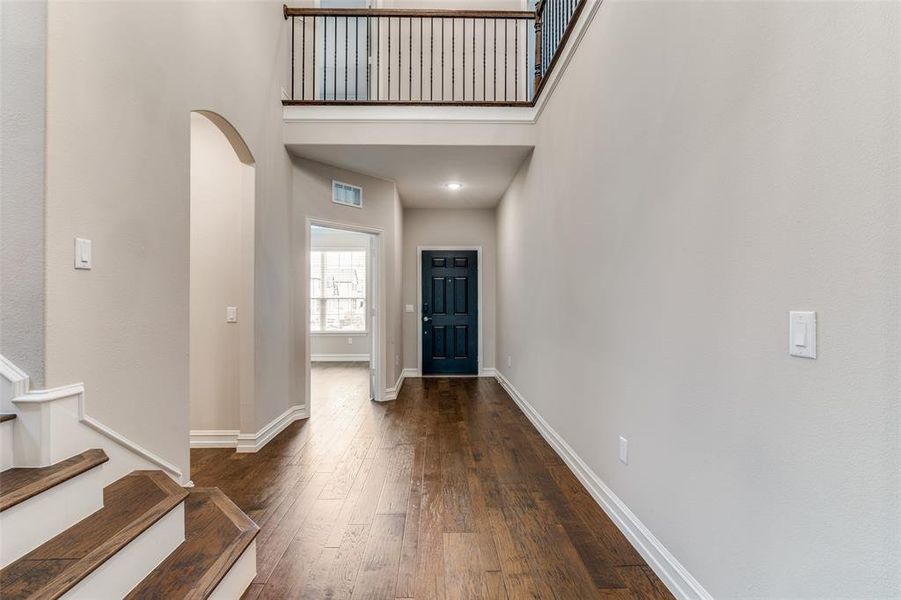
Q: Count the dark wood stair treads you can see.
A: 4